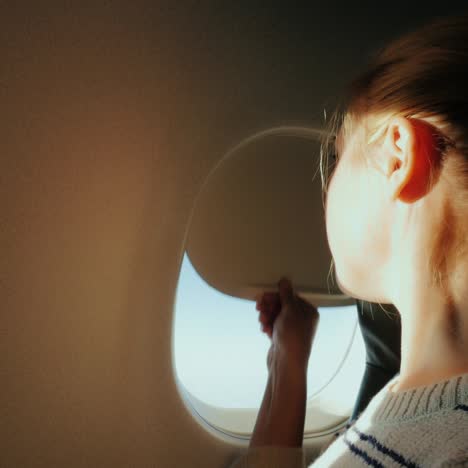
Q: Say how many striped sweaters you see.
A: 1